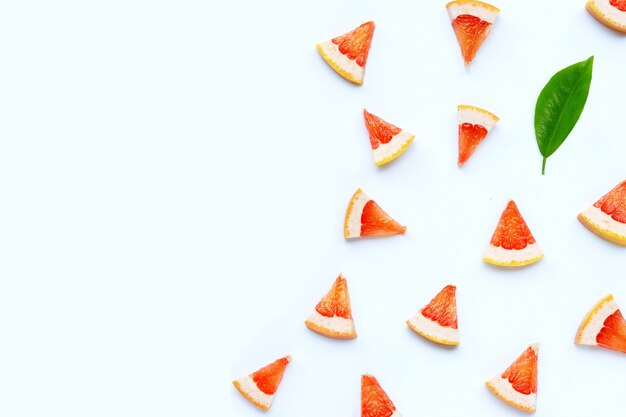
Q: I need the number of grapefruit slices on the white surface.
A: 14